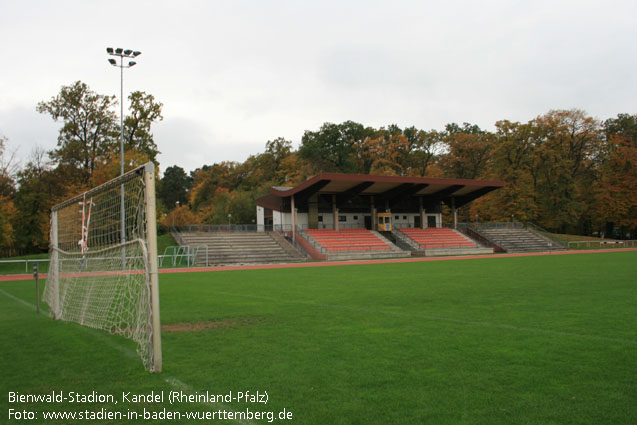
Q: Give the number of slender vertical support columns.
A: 5